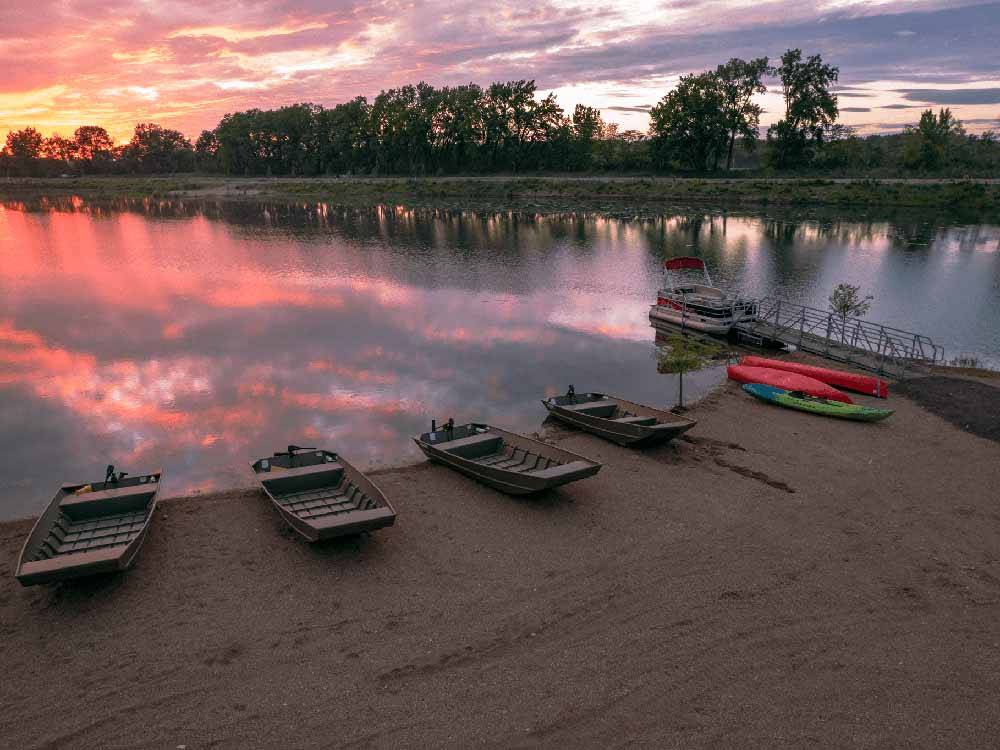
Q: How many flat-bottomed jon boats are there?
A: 4